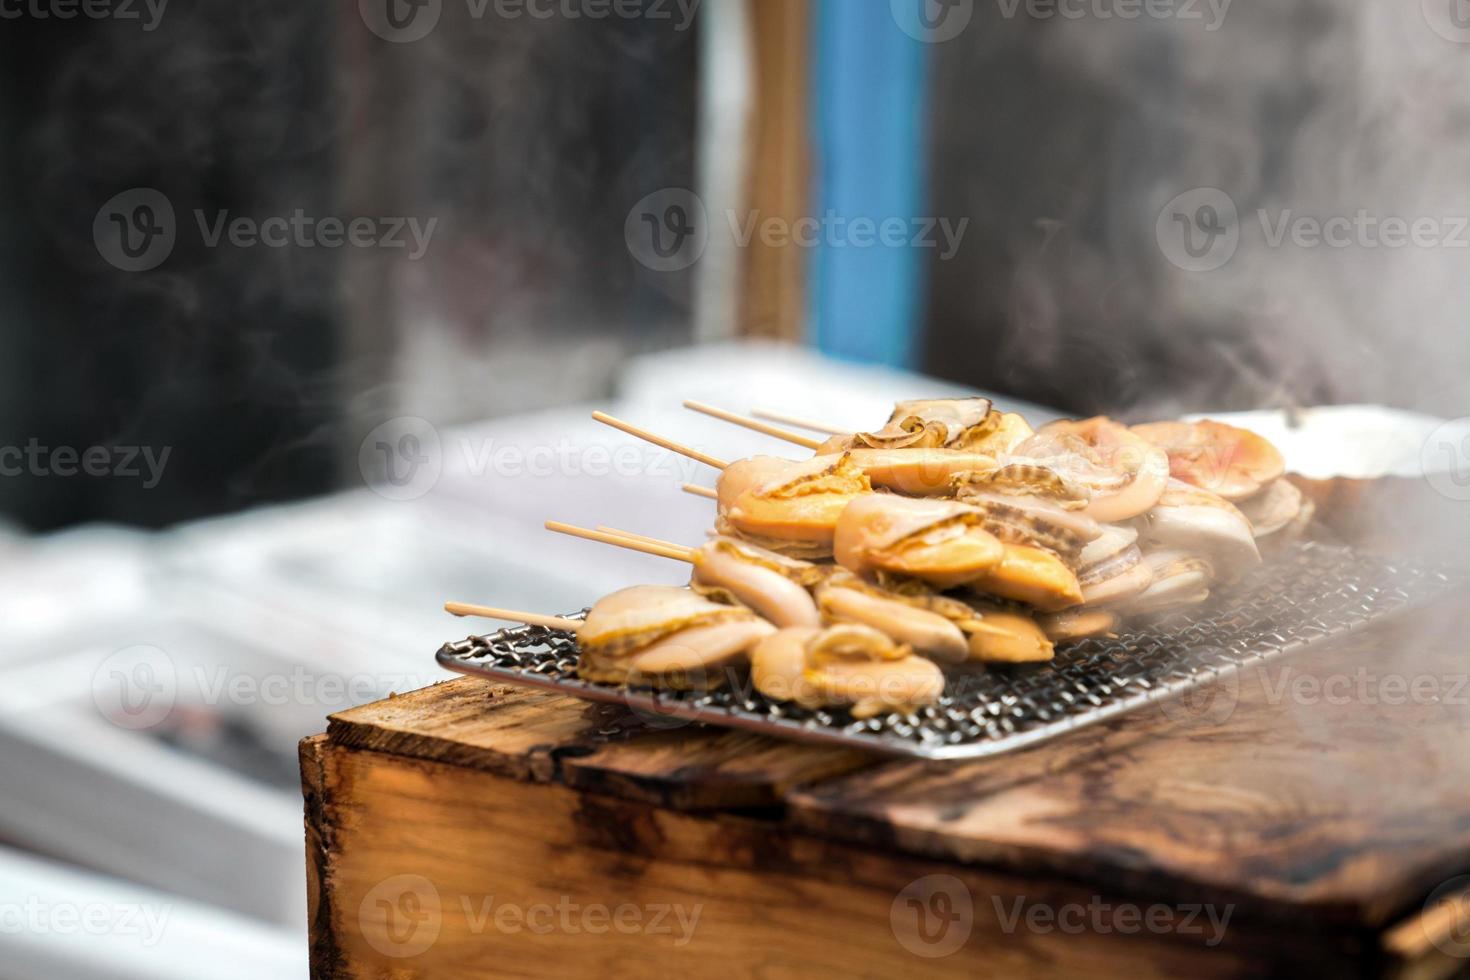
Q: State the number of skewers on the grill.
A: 7